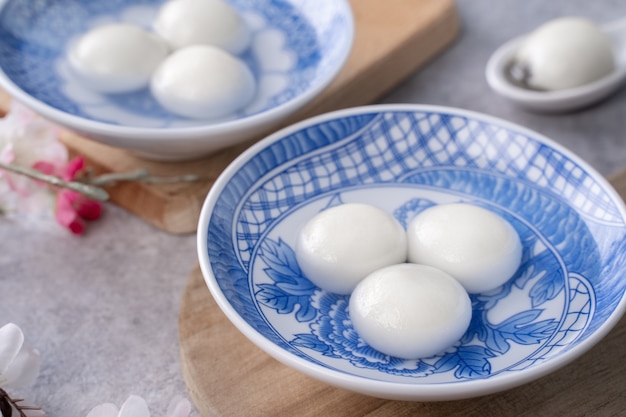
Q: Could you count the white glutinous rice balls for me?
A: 7